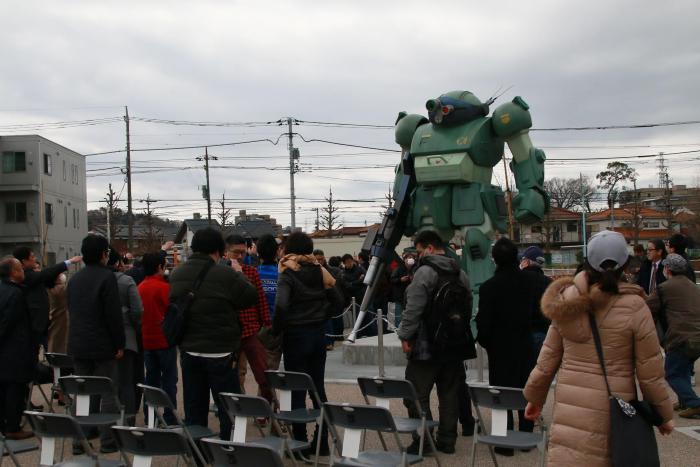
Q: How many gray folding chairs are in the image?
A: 12